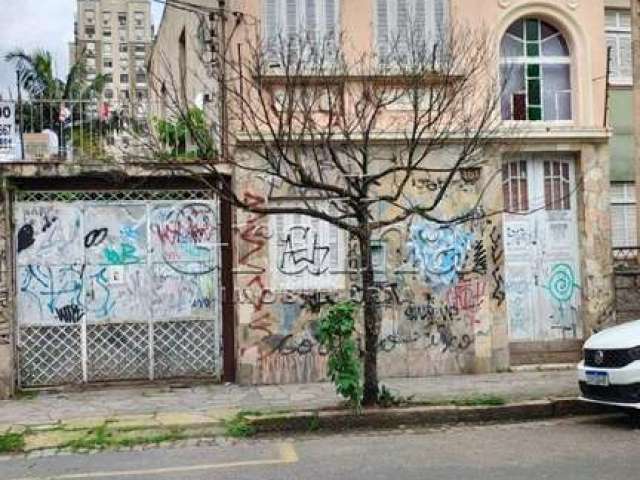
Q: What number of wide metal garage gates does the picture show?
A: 1